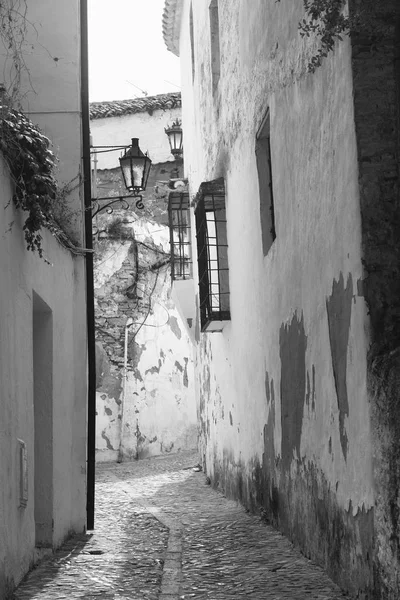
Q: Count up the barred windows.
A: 2